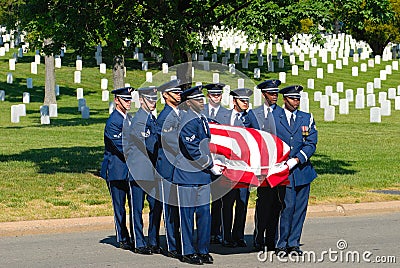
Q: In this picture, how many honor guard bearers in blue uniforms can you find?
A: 8